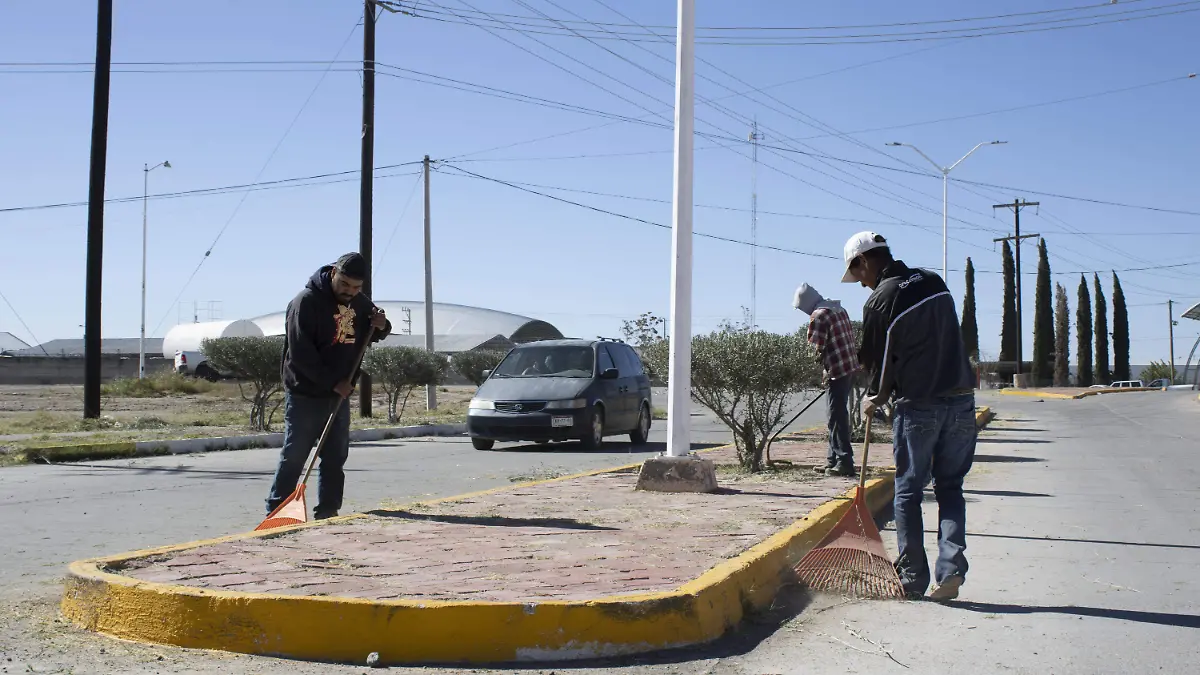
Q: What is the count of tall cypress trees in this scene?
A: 7